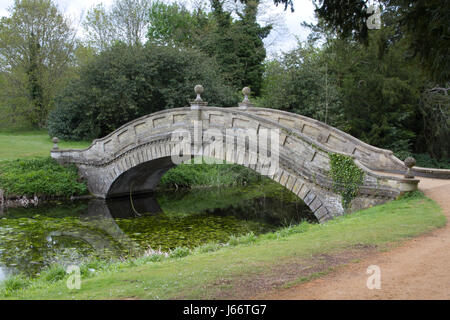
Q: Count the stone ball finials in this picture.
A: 4